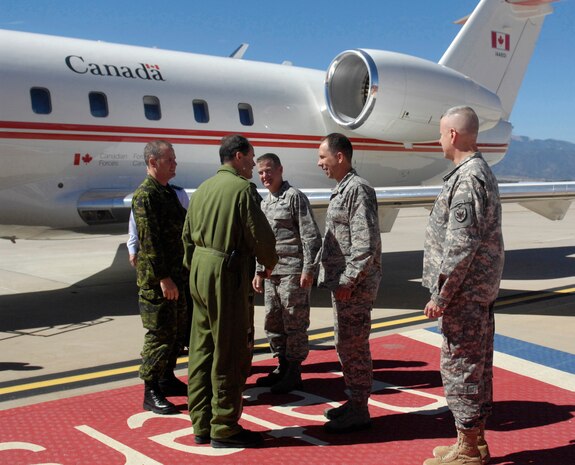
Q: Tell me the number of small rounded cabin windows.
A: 5